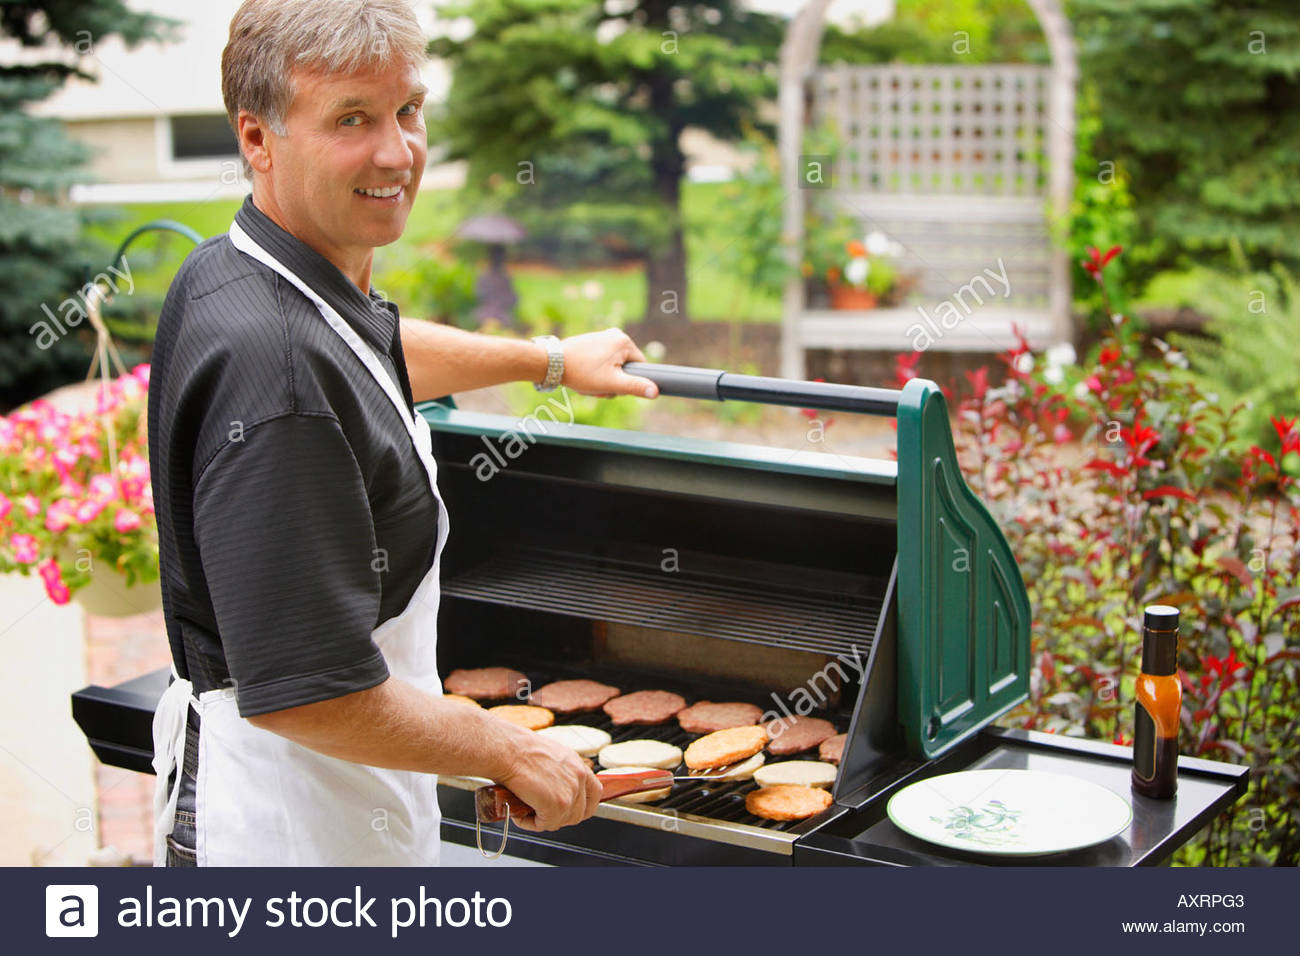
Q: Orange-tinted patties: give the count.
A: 4